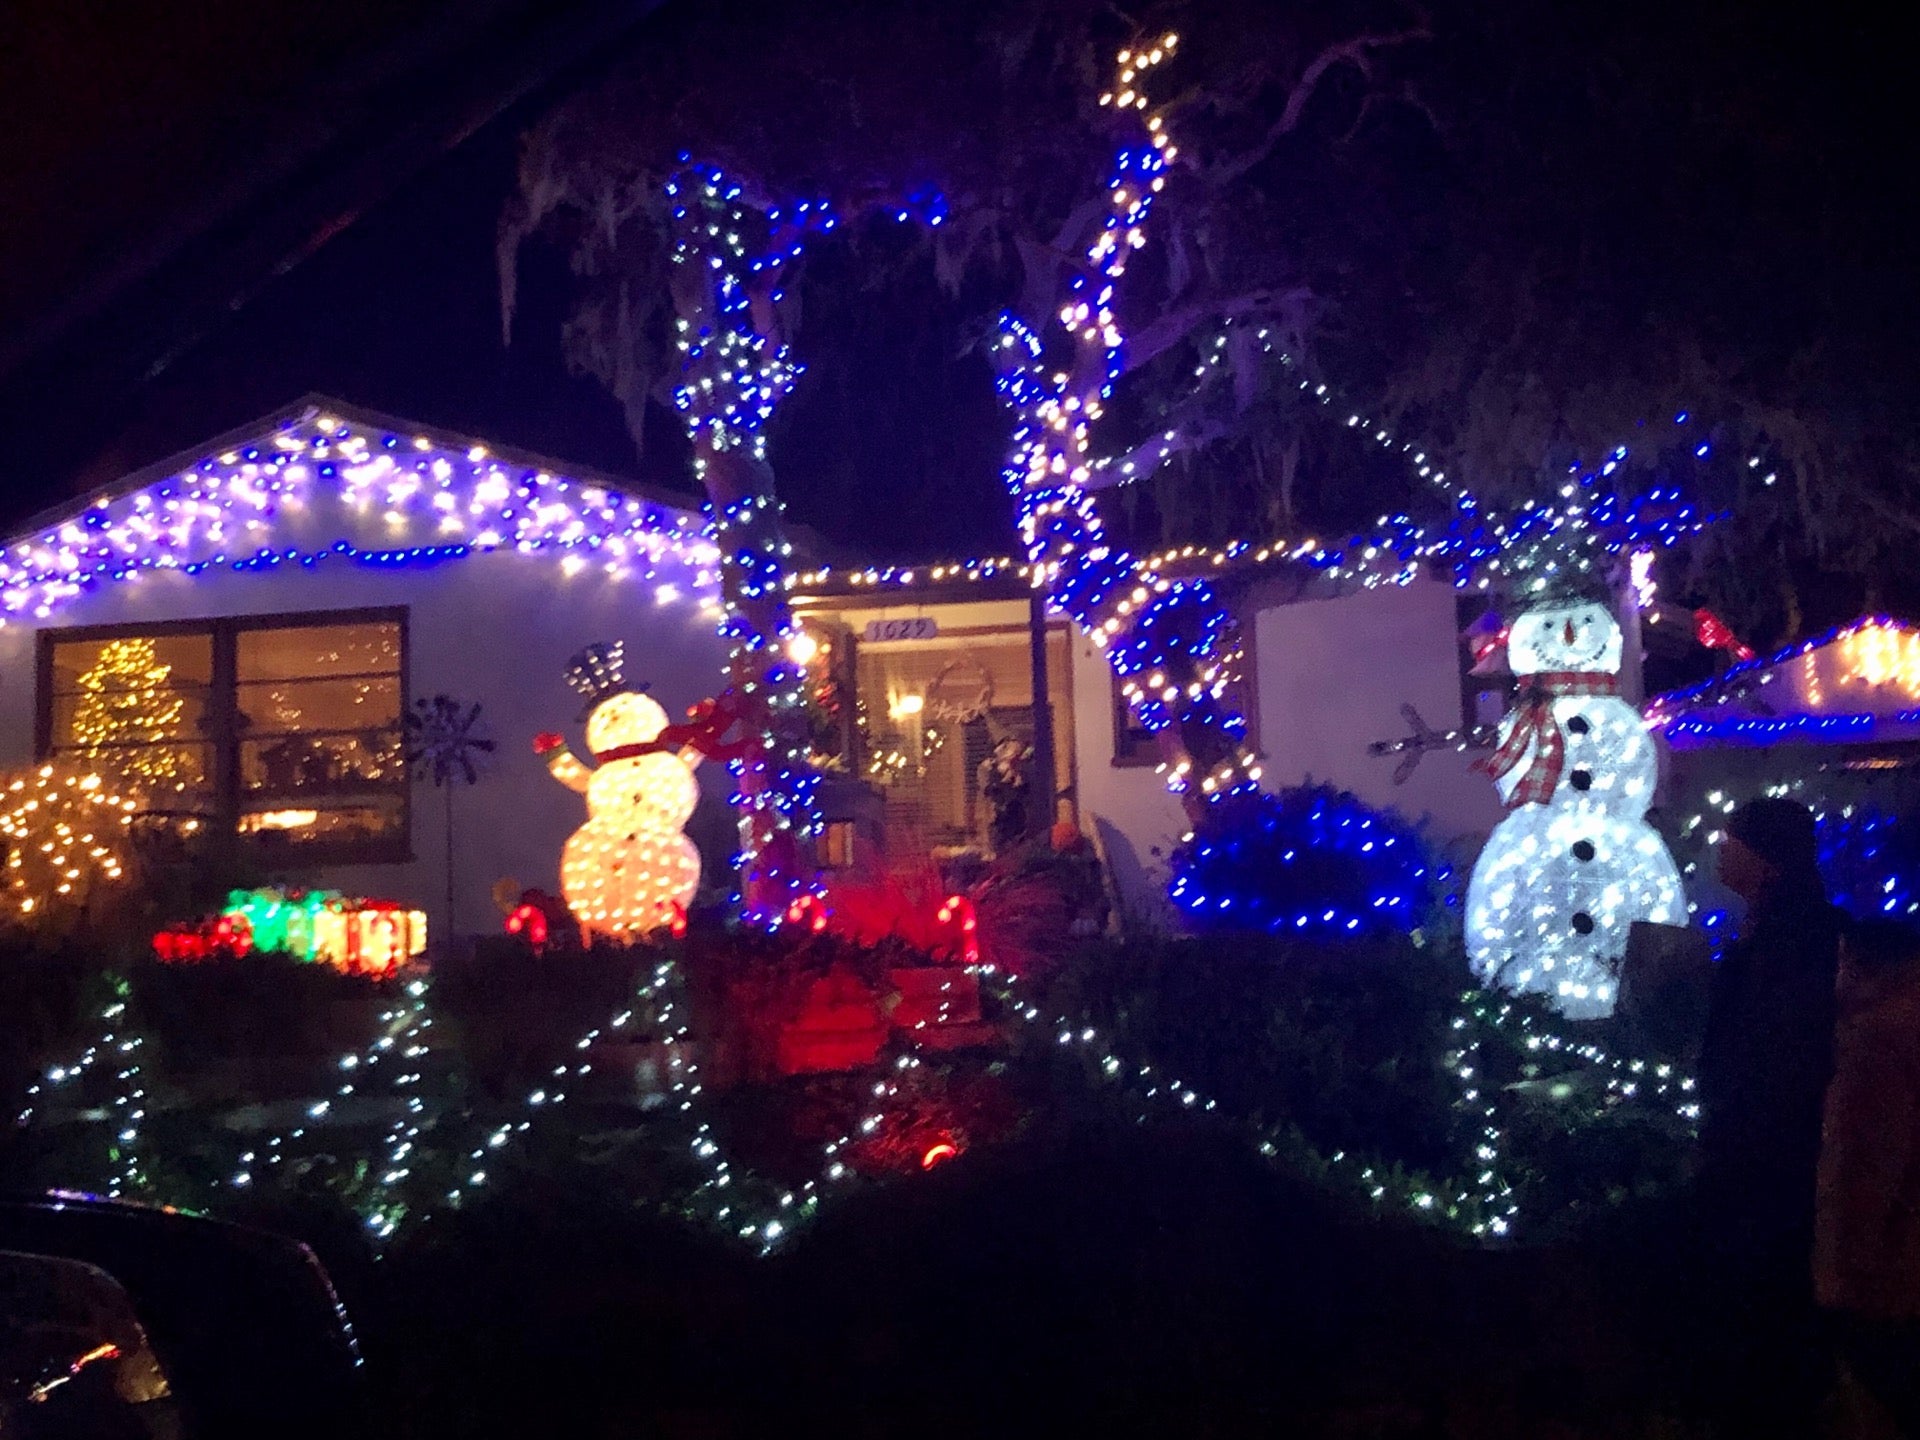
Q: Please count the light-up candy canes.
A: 4